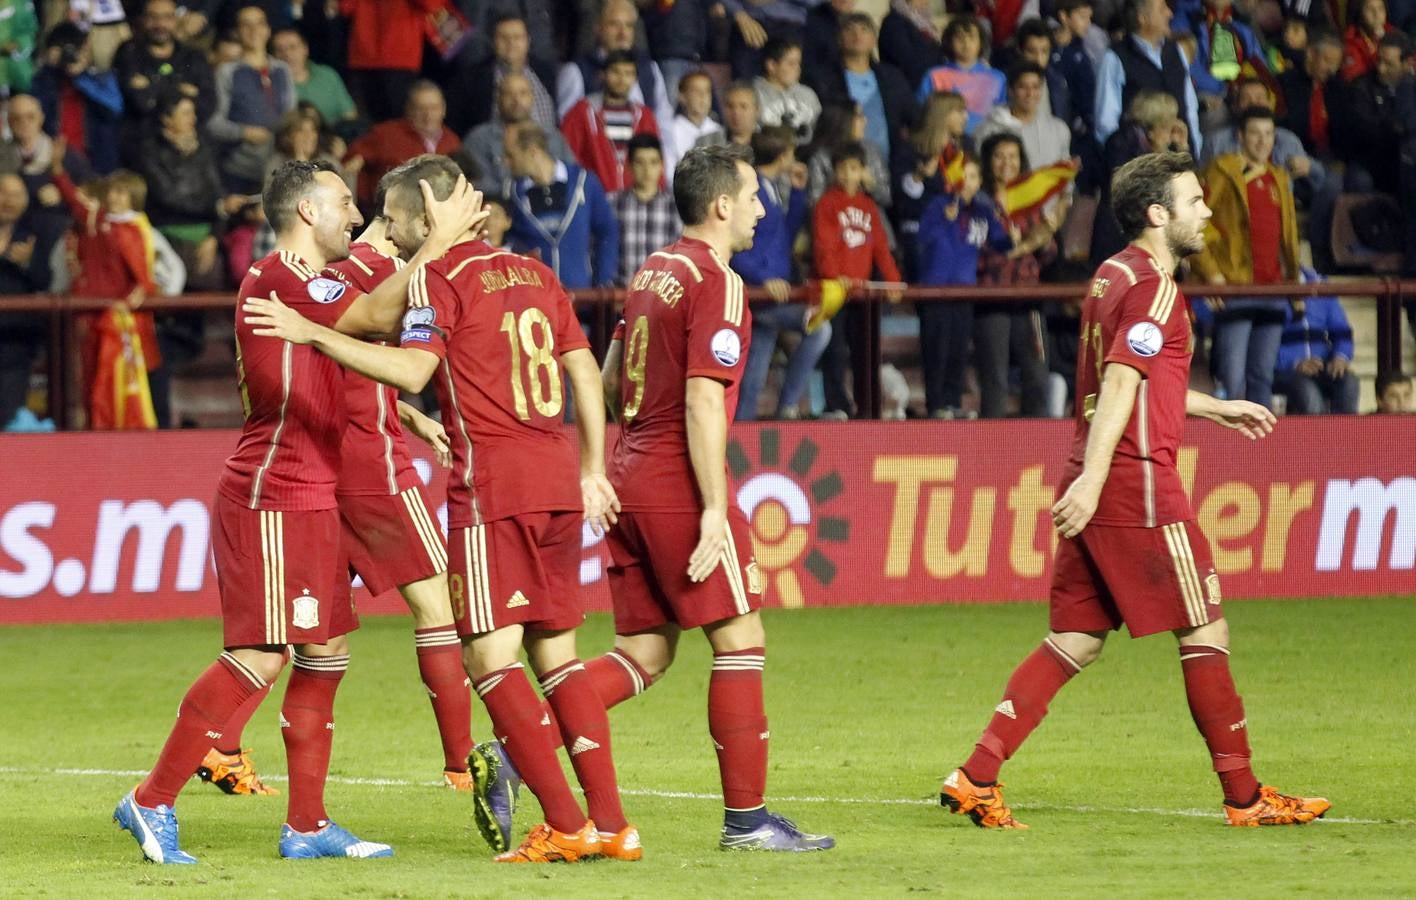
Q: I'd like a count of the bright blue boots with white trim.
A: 2